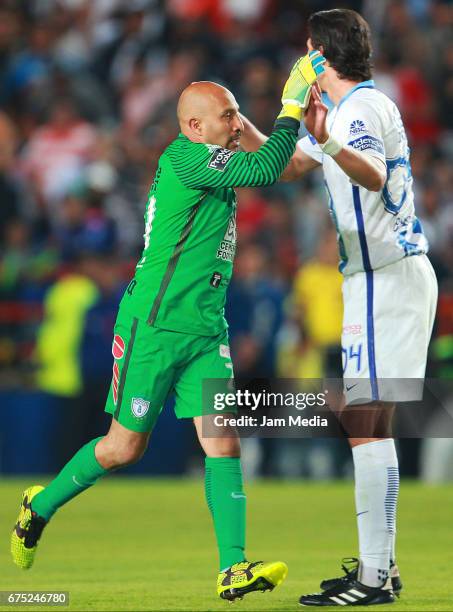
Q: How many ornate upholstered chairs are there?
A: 0